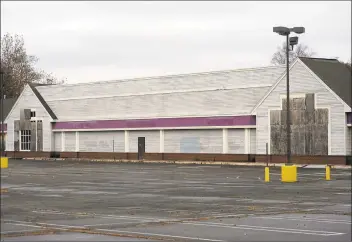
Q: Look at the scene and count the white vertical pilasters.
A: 6